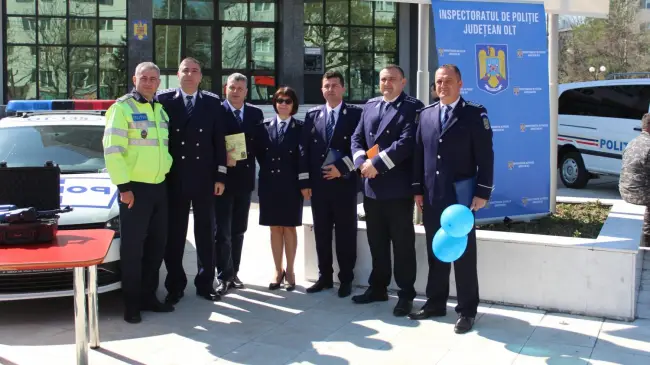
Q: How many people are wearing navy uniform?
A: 6